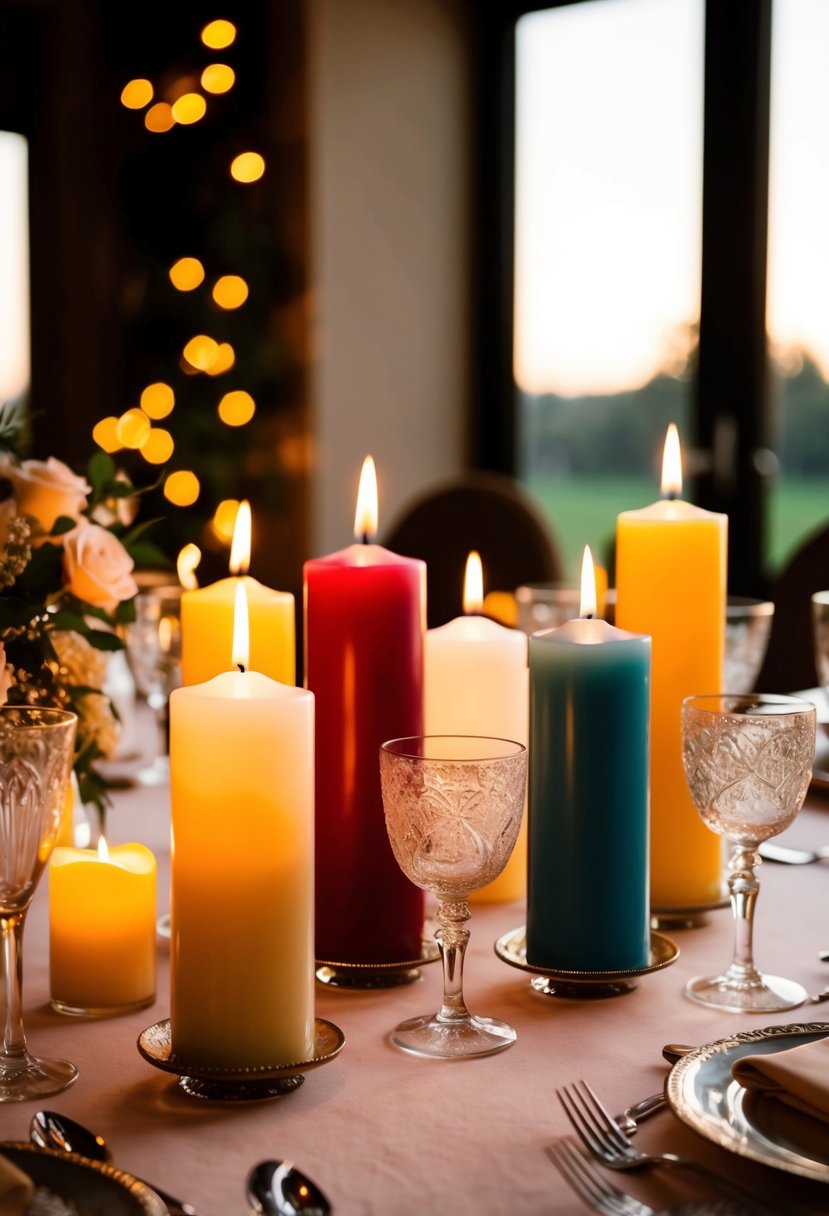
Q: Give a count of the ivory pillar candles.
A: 2